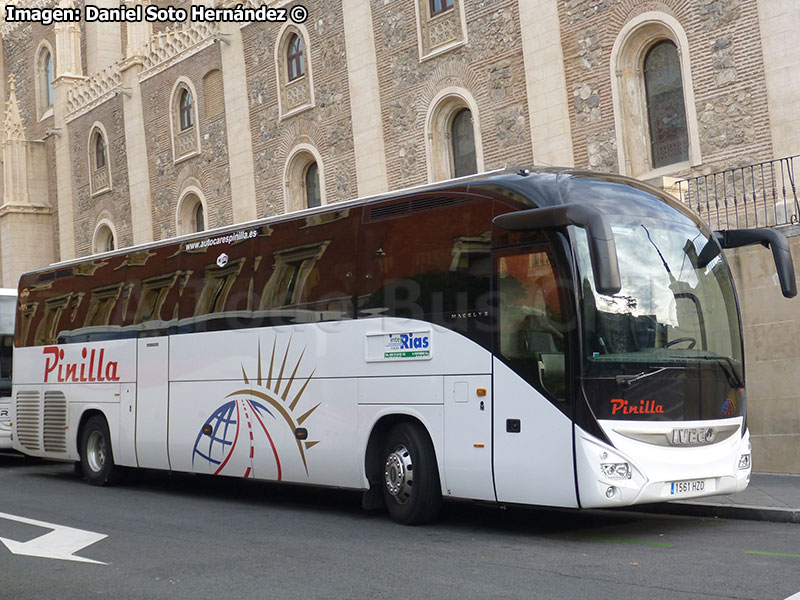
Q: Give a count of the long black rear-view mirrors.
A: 2